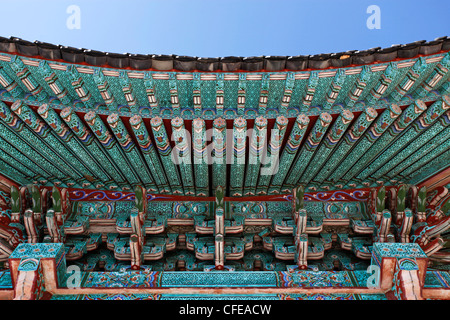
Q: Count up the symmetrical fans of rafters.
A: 2